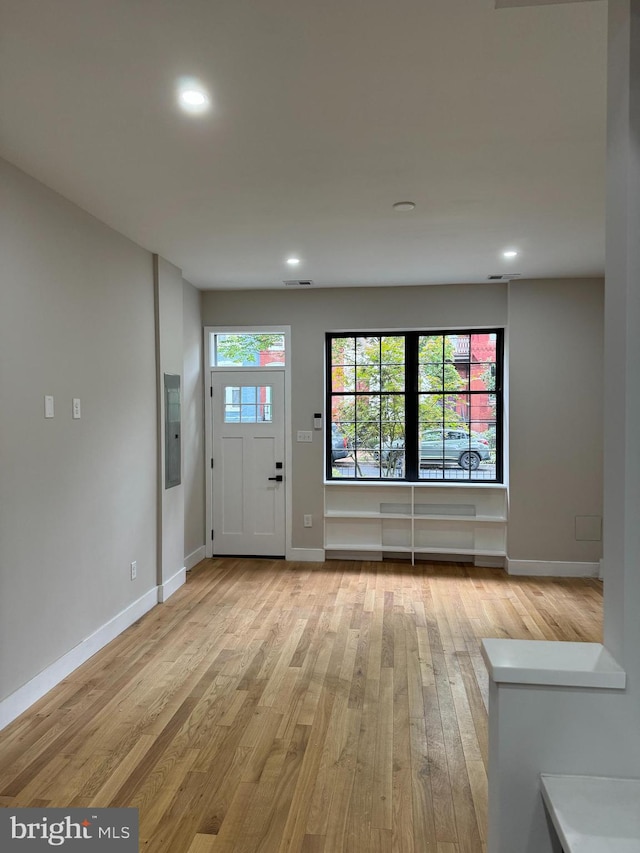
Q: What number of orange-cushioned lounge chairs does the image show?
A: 0